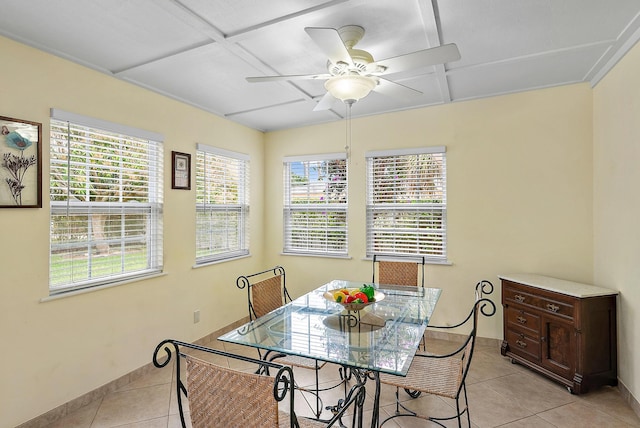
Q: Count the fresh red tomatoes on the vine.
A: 0